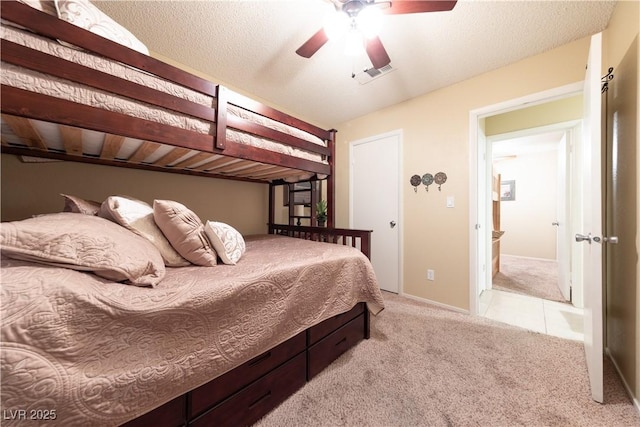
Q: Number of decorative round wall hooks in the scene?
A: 3